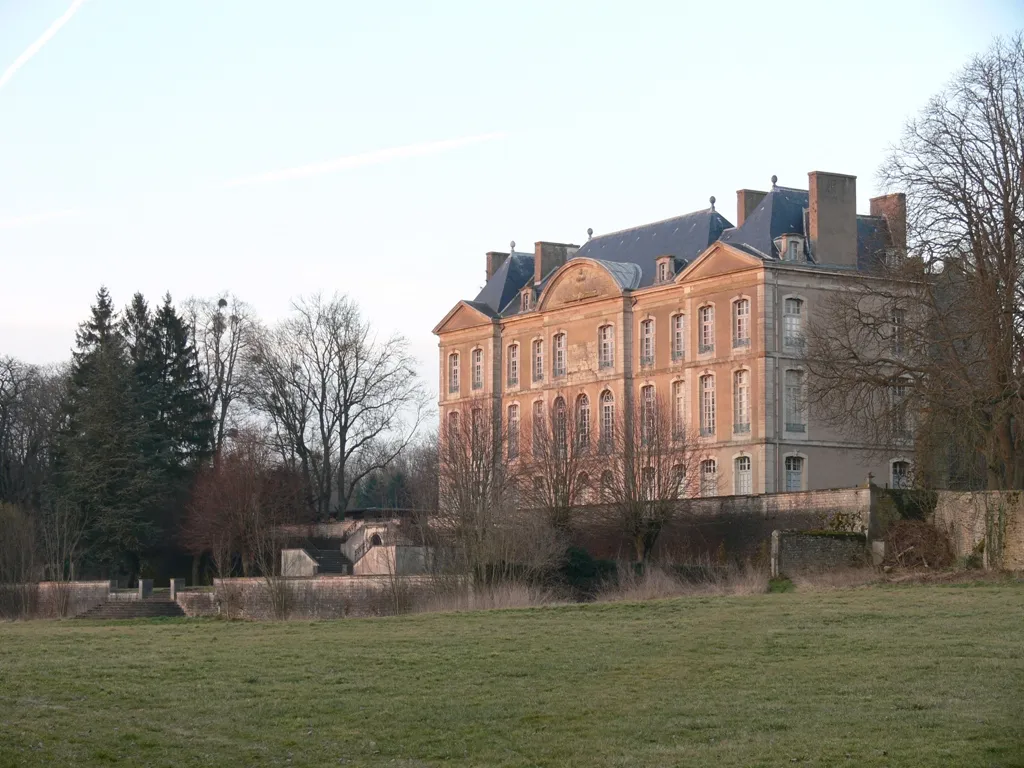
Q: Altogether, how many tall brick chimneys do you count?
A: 5